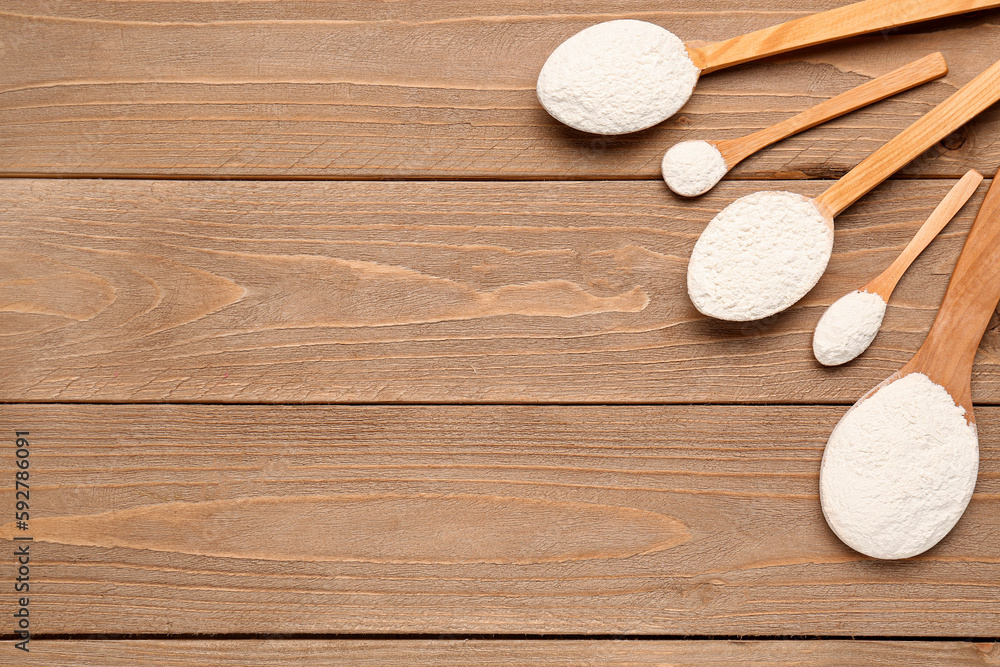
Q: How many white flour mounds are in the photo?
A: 5